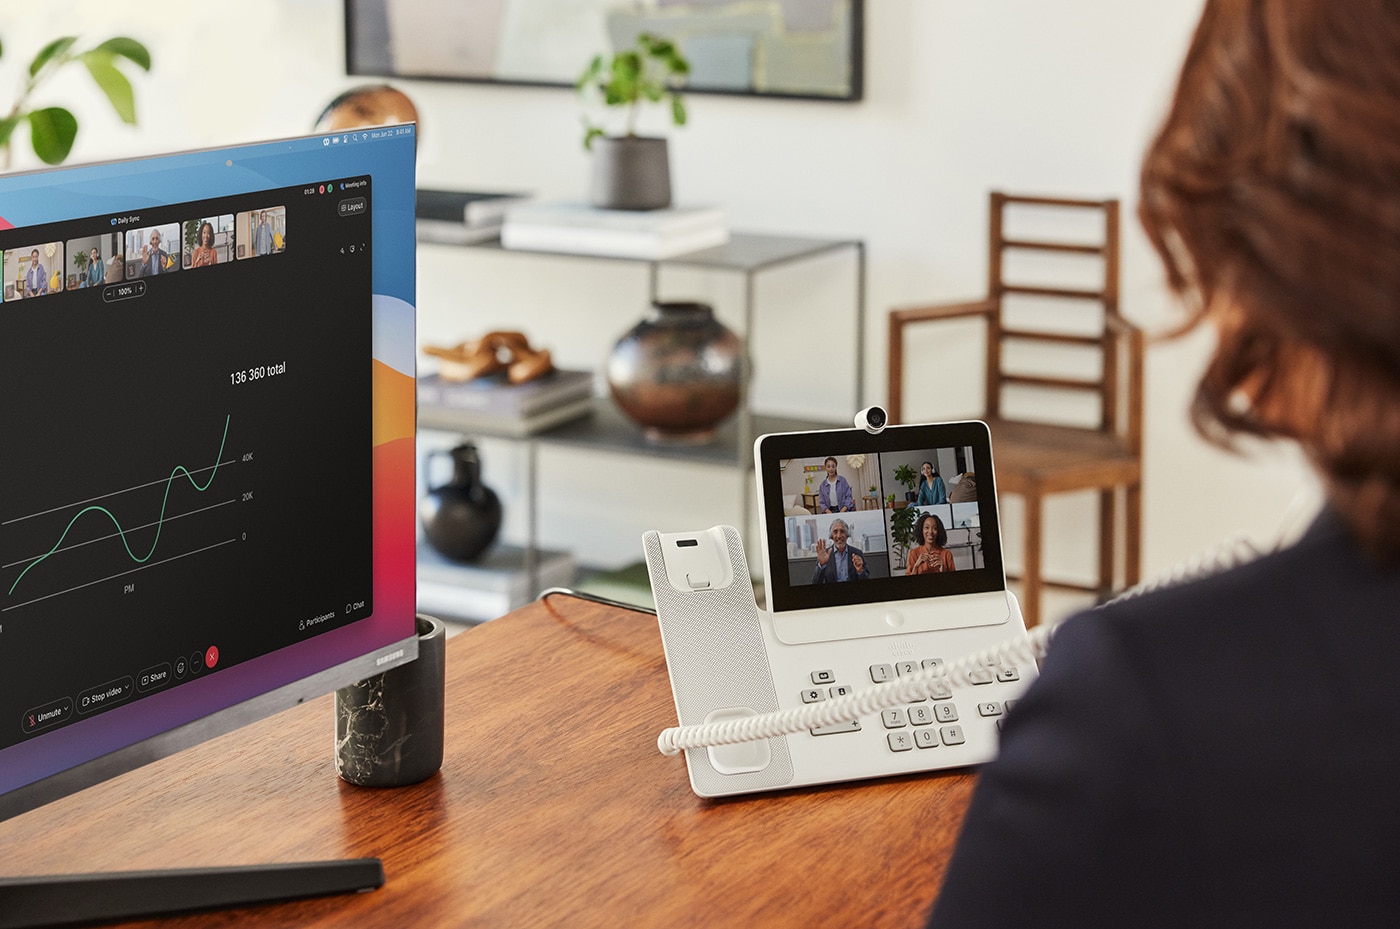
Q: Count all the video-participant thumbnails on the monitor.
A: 5